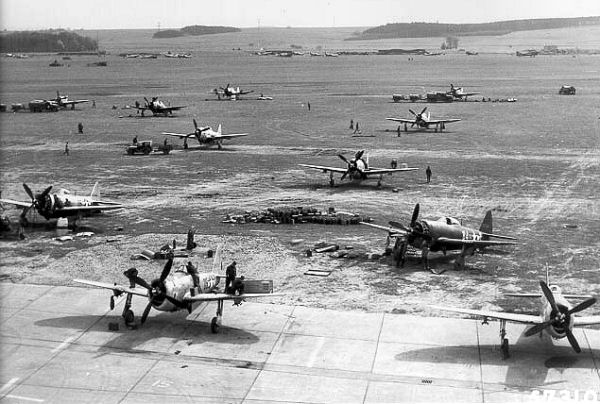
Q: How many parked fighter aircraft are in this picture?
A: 11